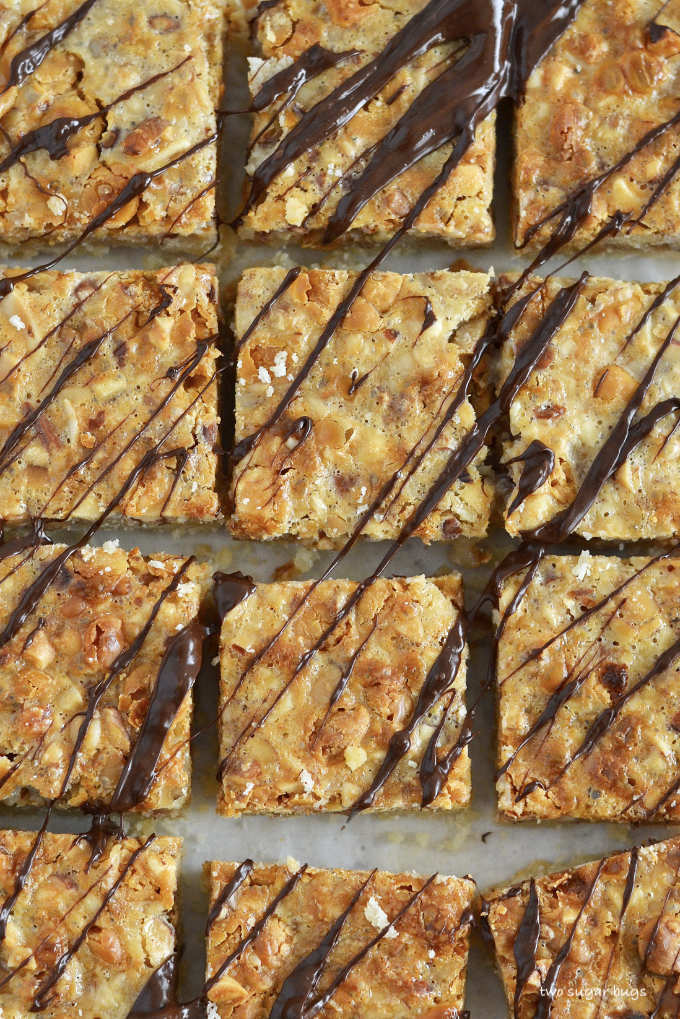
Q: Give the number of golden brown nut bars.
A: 12